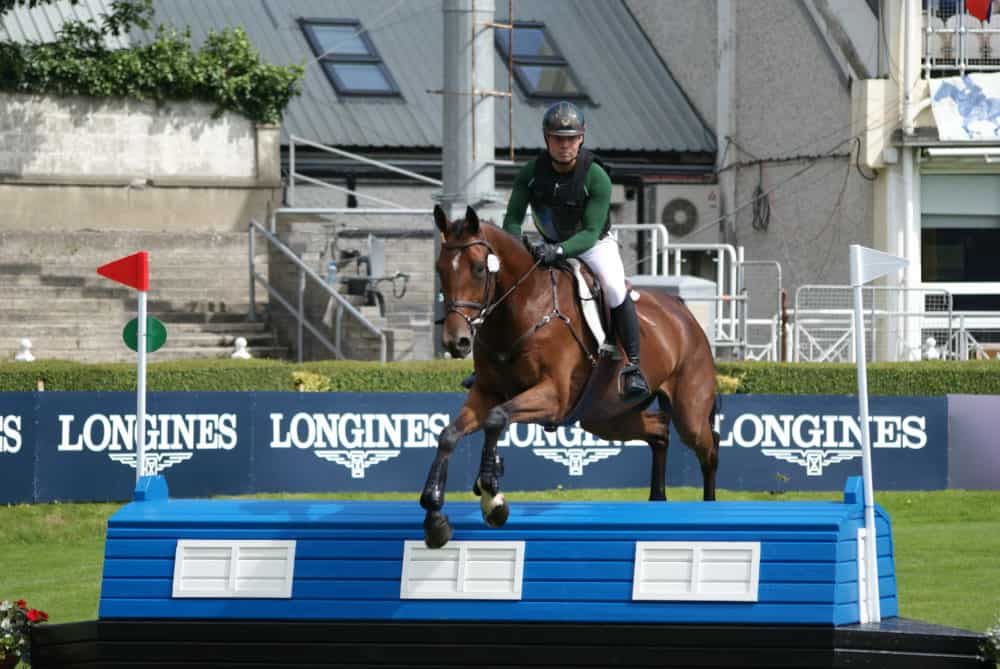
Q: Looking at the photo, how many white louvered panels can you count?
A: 3